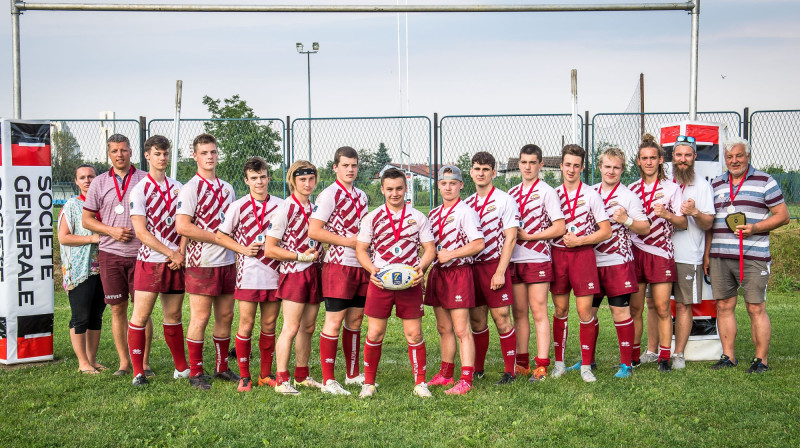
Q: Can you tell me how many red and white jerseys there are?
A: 12